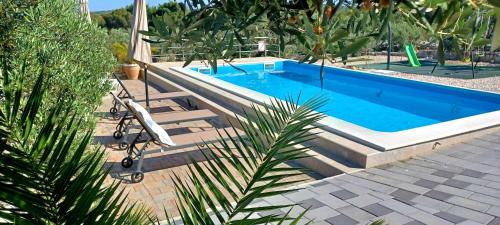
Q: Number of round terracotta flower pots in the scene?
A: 1